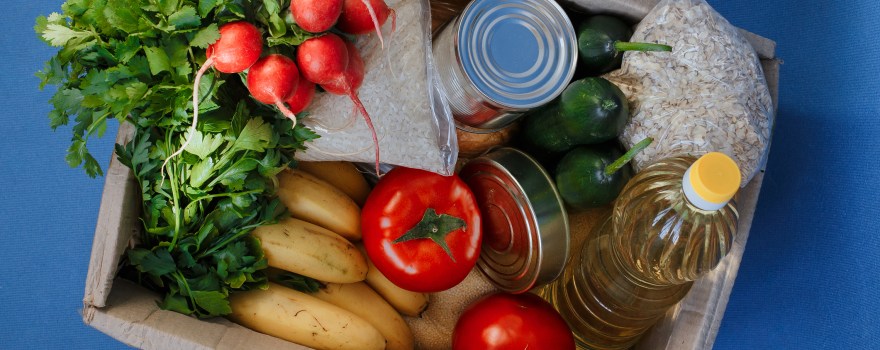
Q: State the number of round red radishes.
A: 7